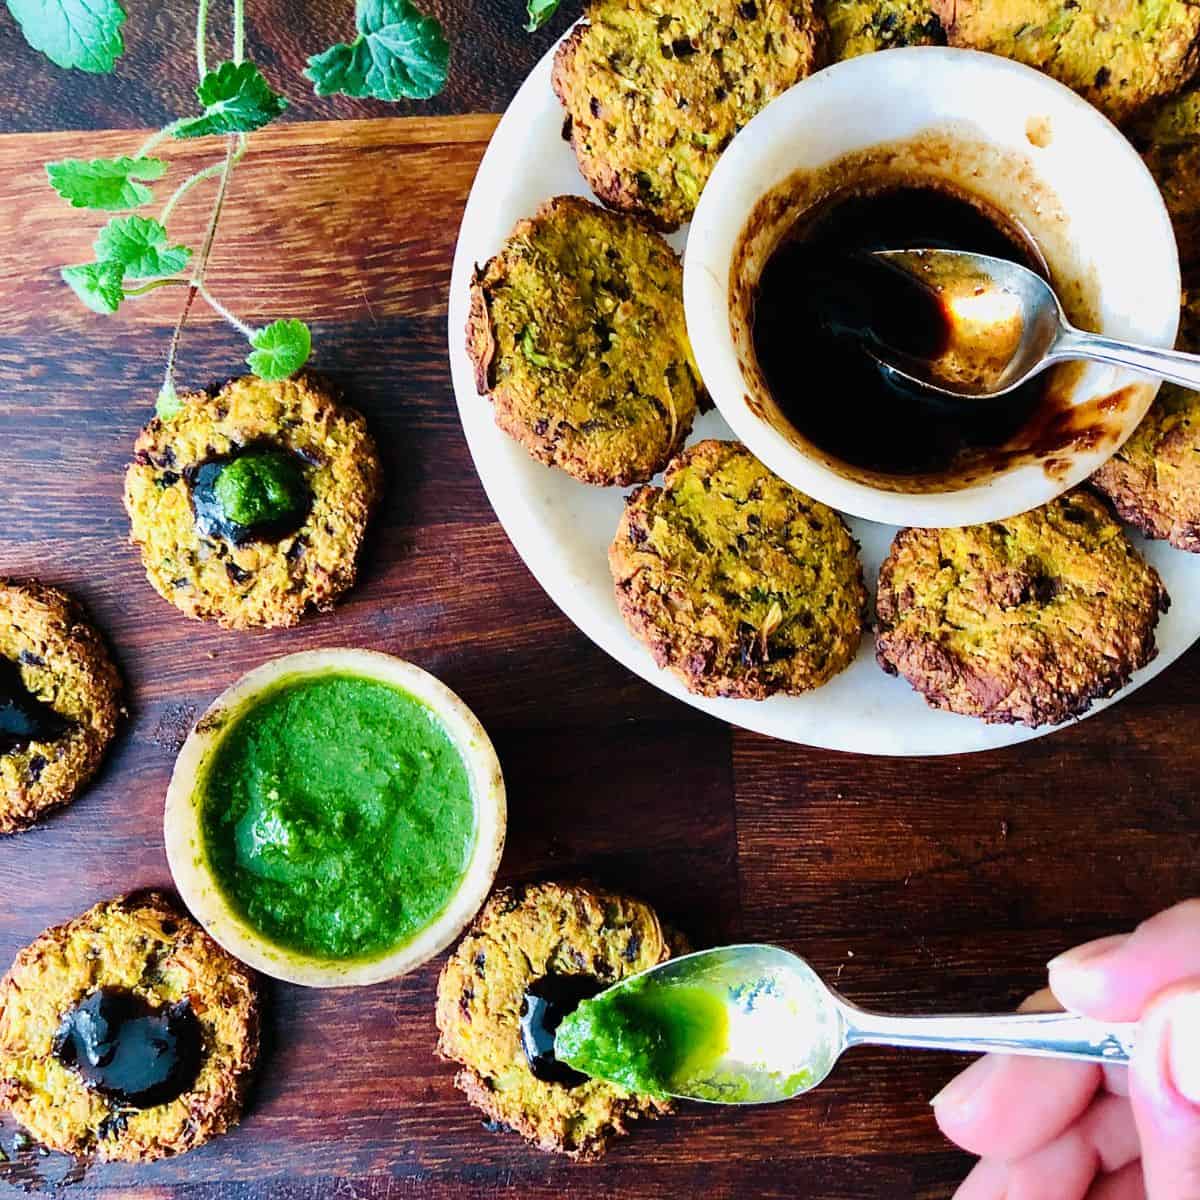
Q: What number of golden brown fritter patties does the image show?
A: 12